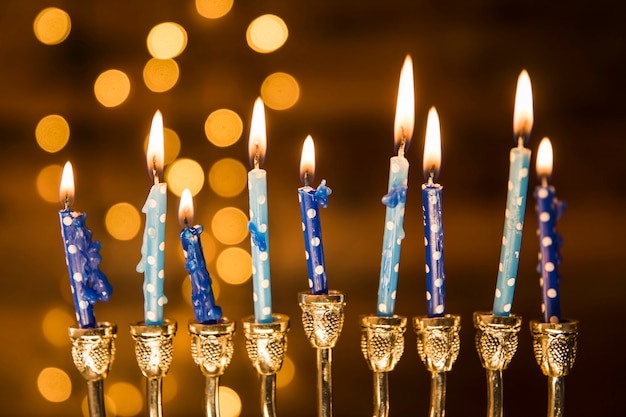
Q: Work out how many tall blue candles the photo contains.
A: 4